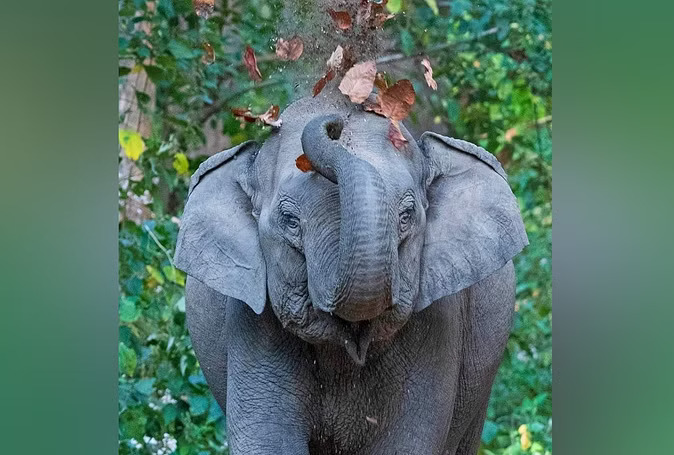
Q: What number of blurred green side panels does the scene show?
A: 2